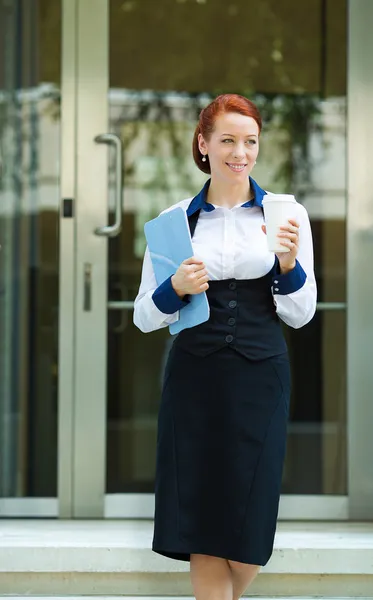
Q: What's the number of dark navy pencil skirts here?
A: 1